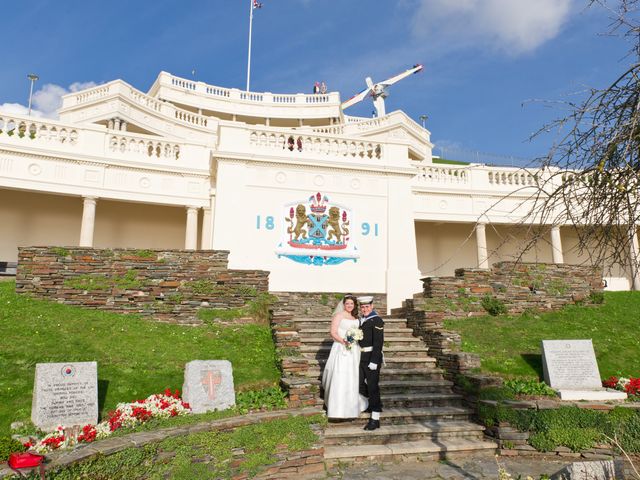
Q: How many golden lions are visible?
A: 2